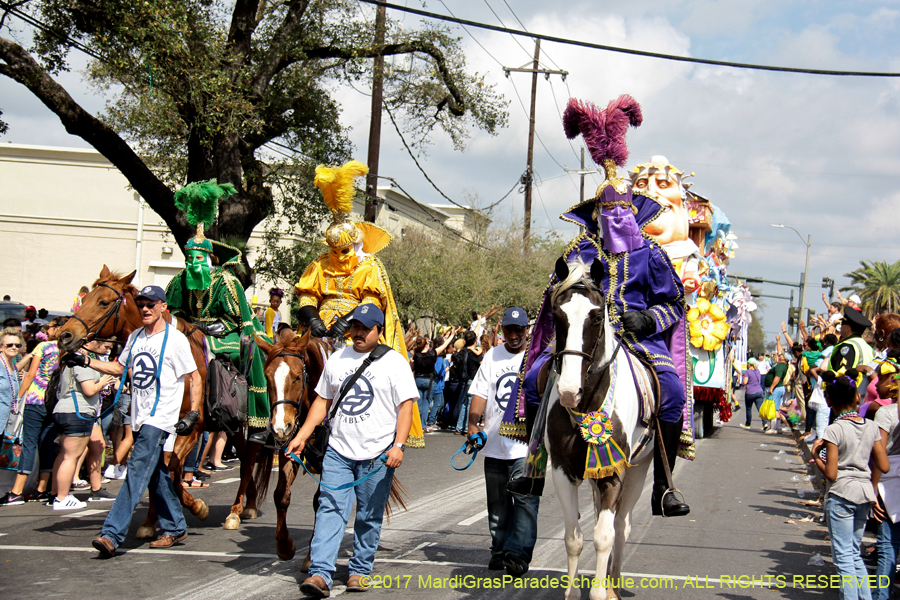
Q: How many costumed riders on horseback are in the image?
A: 3